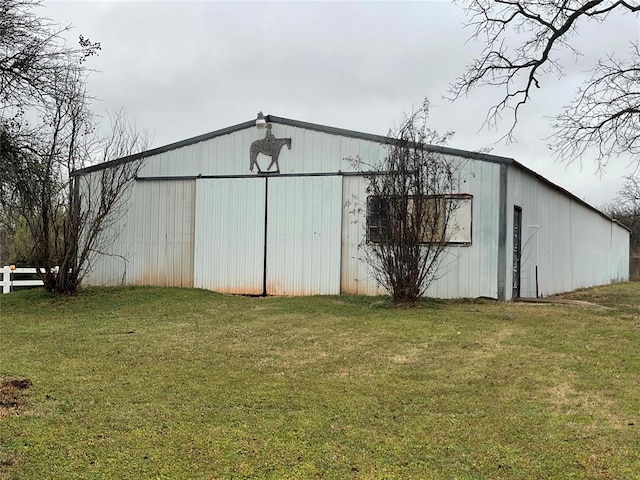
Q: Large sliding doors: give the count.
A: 2